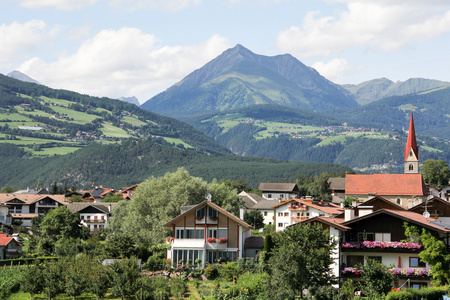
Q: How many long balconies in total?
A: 2